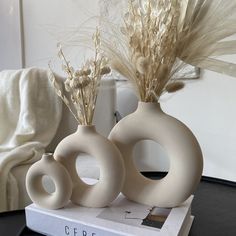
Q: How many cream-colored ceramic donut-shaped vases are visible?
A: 3